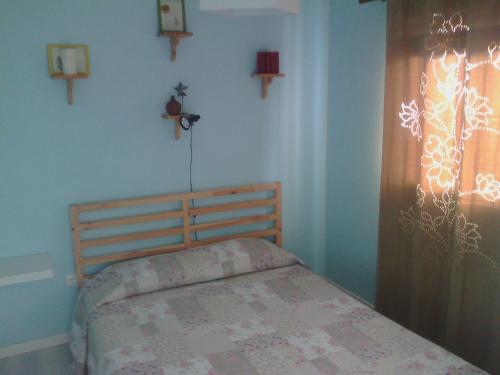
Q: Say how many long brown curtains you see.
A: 1